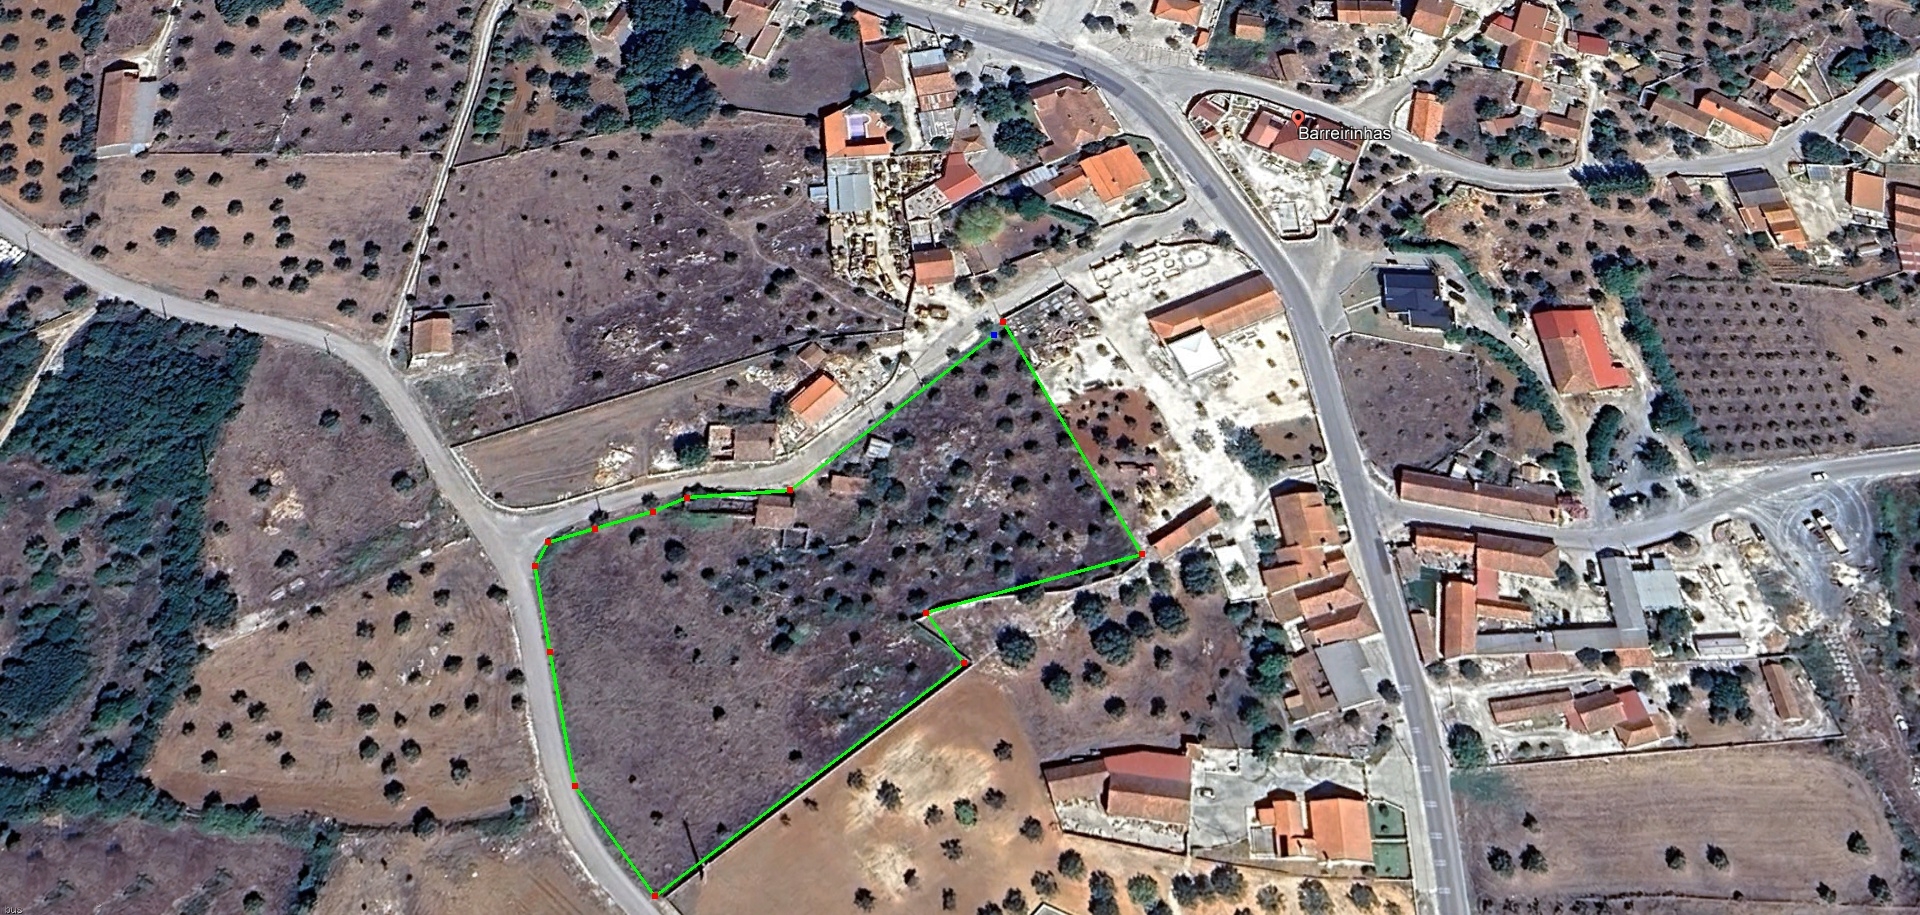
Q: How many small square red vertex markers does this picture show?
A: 13